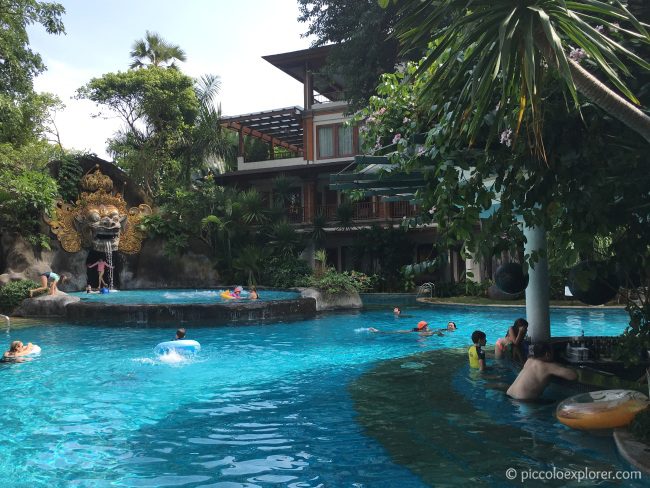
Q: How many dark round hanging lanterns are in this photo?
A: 2